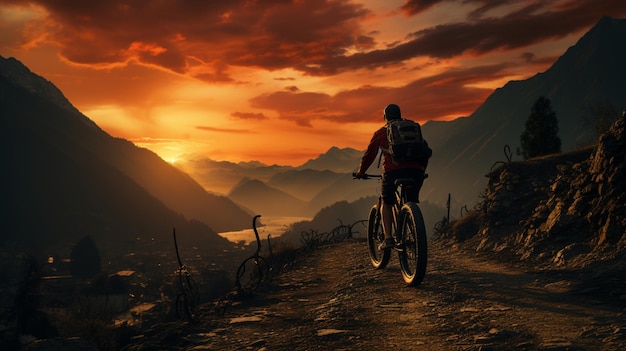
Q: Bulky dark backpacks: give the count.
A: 1